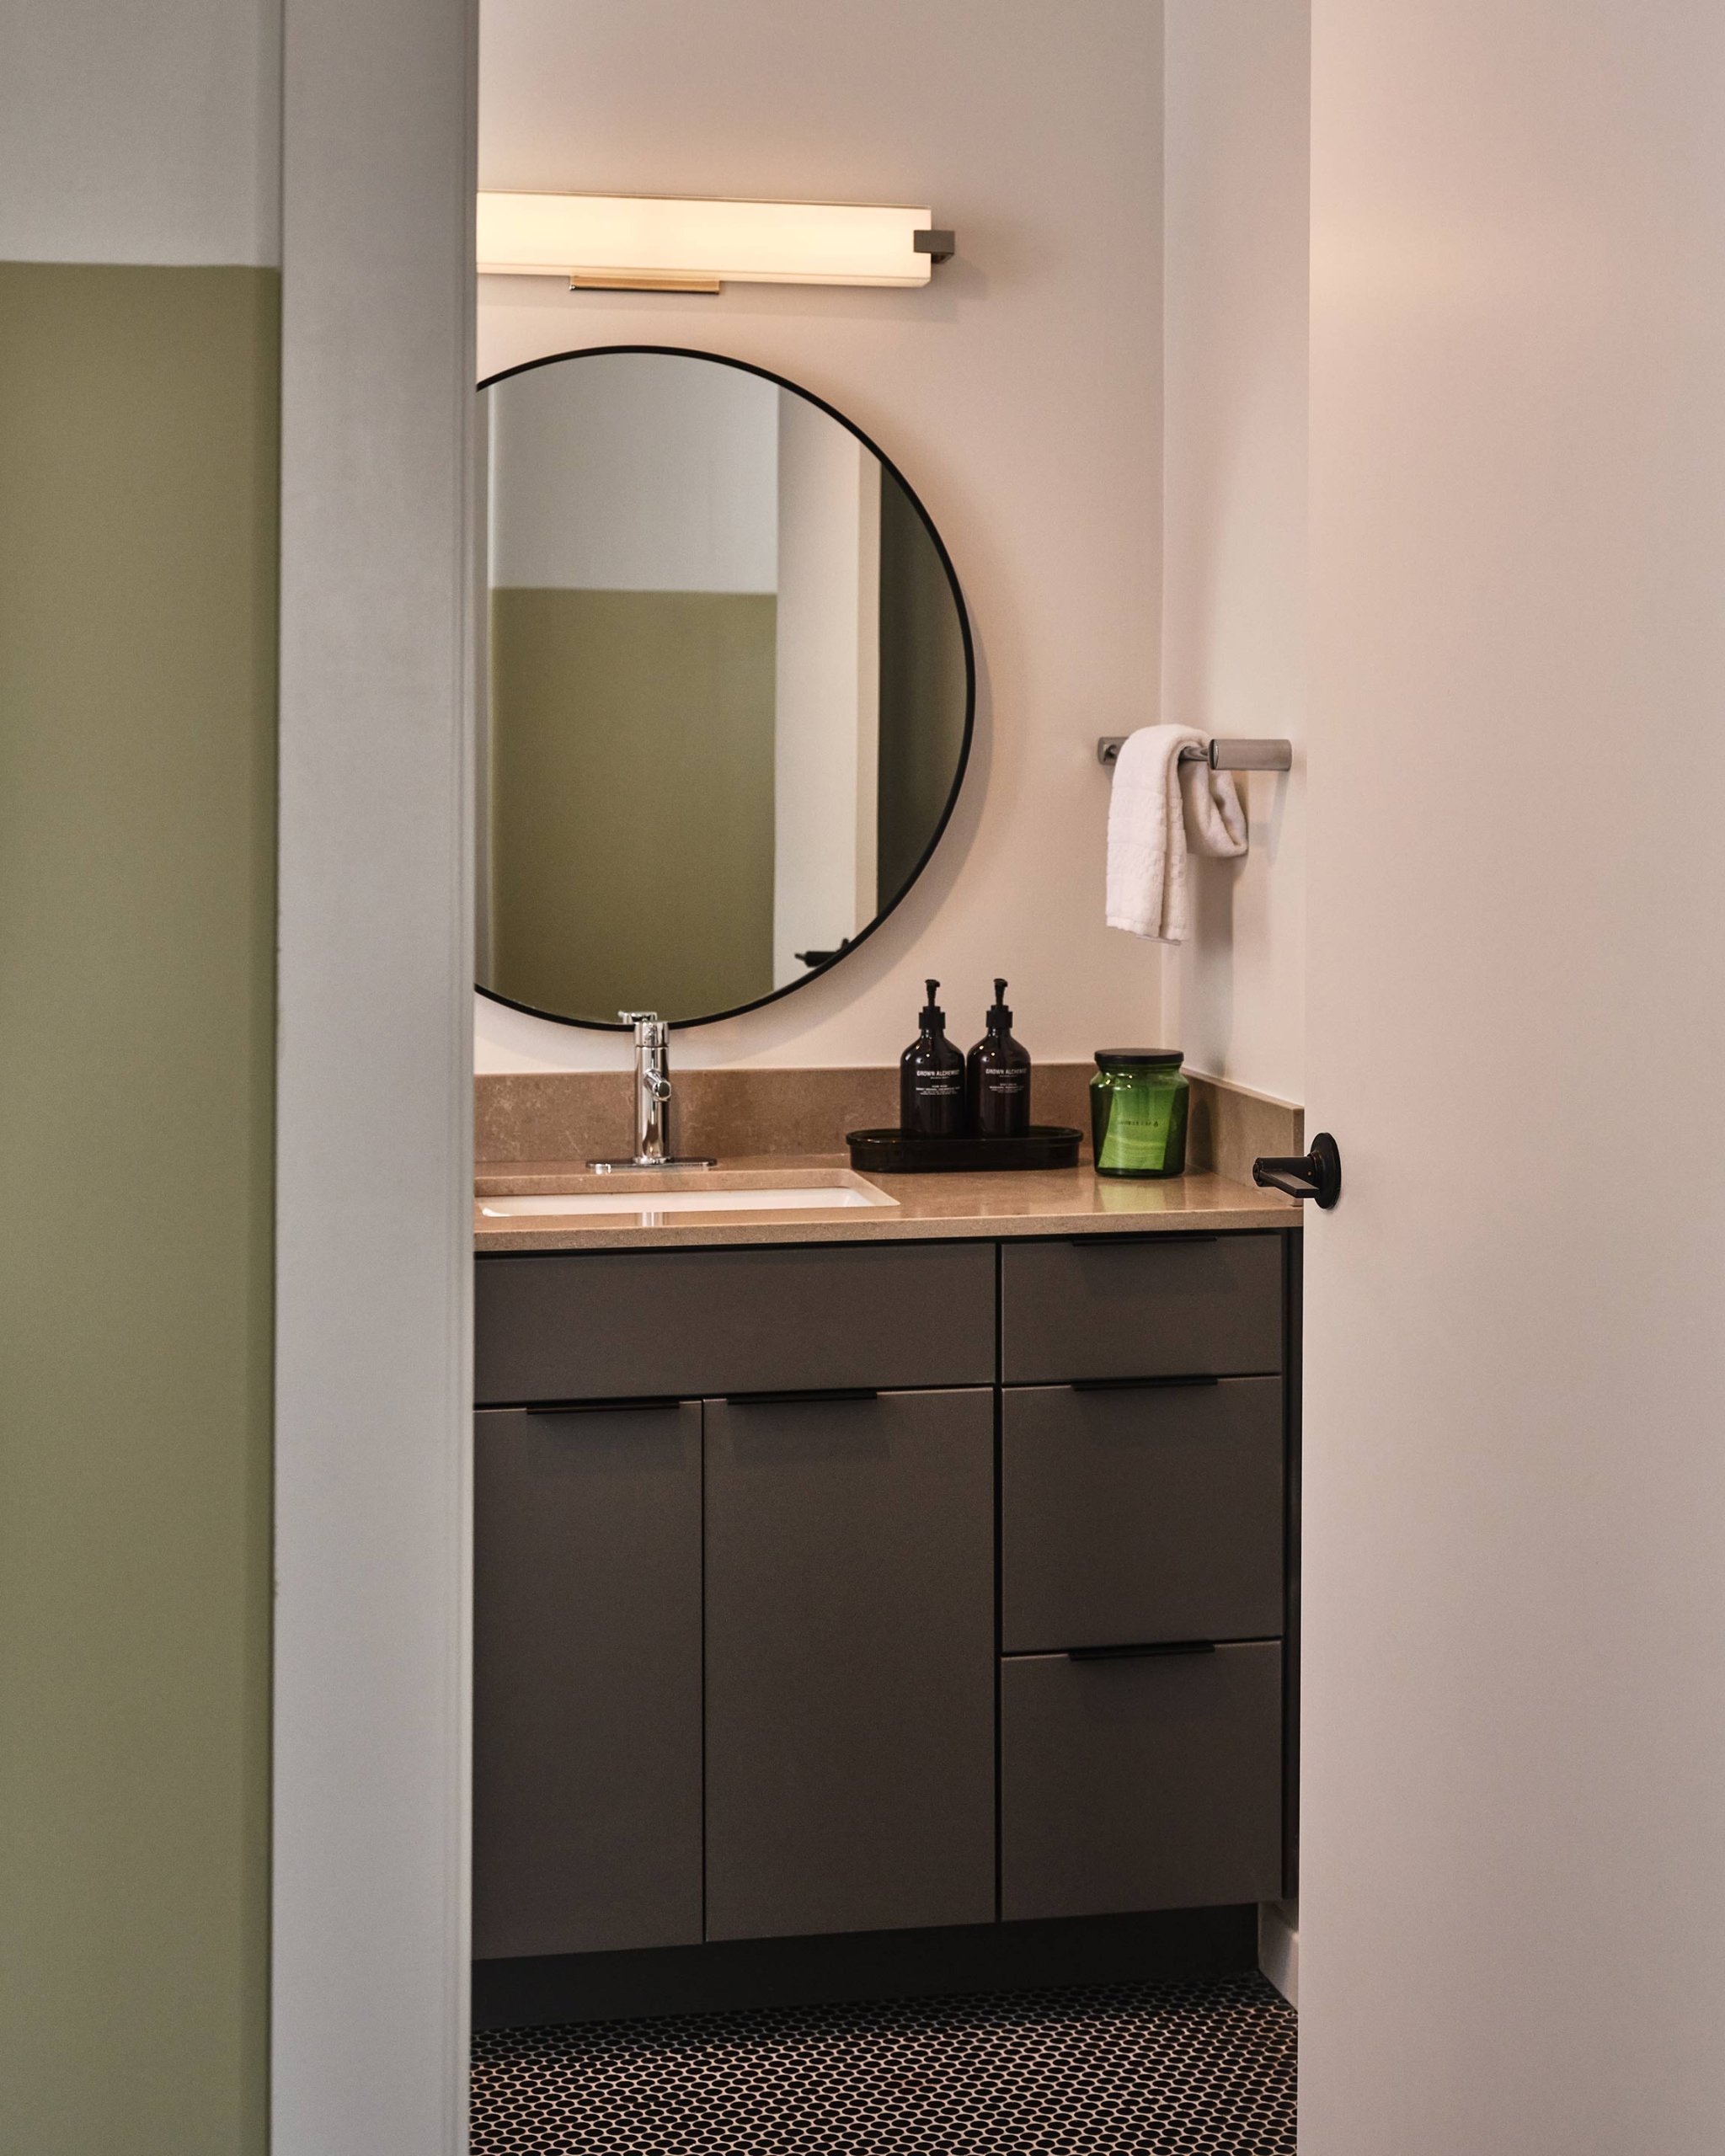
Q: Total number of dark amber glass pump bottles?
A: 2